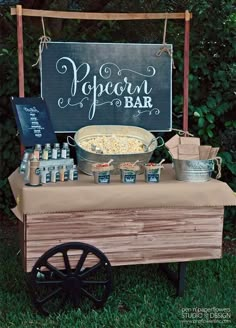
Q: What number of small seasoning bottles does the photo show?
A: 8